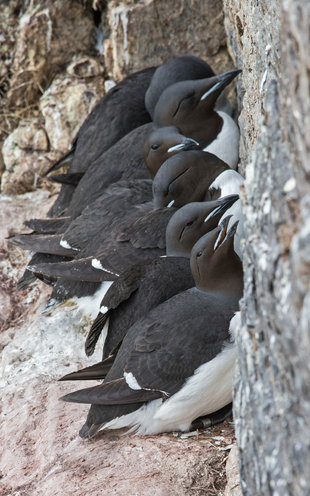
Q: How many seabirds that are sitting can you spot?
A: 6